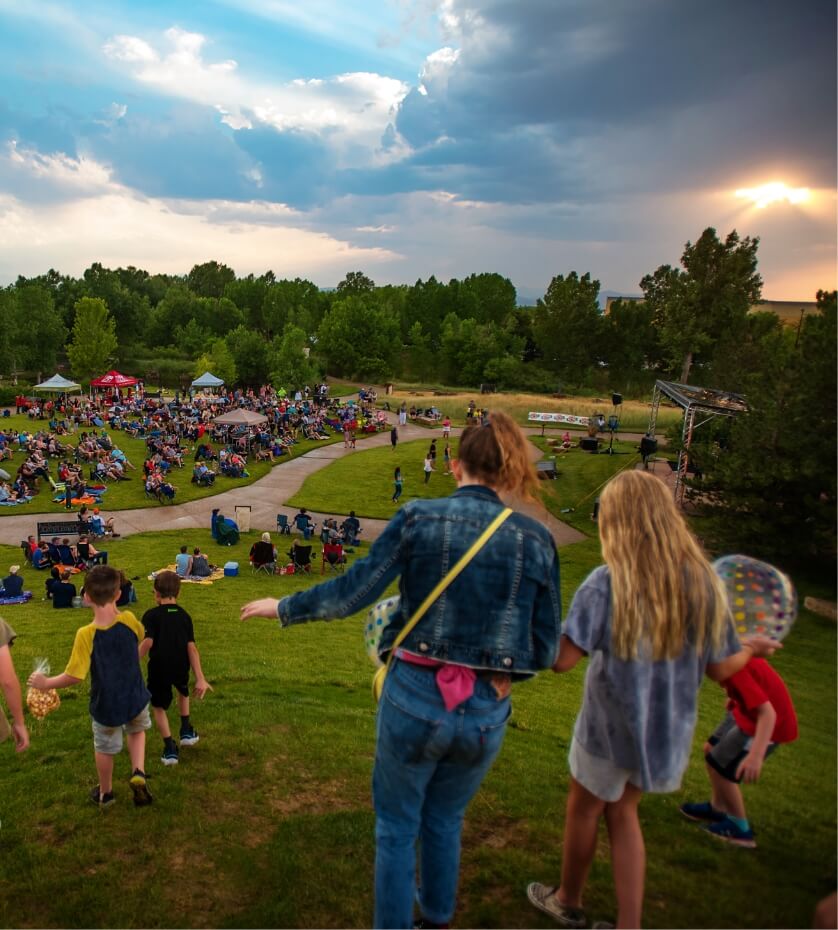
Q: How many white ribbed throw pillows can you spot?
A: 0